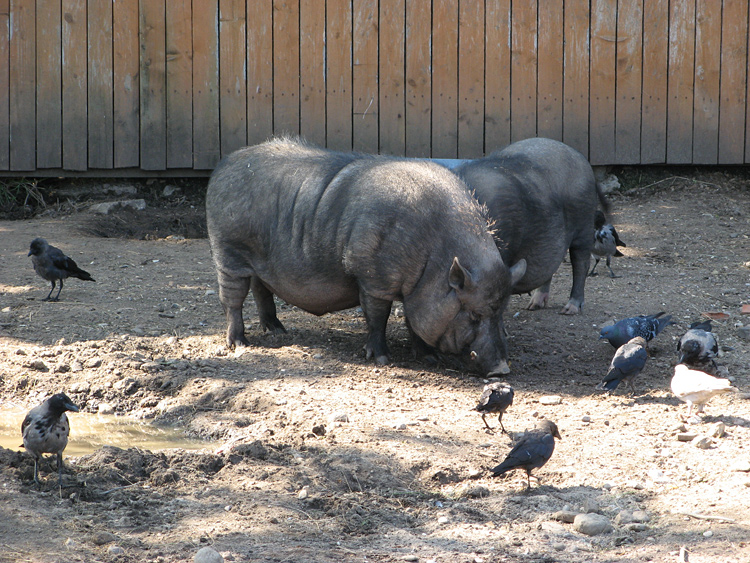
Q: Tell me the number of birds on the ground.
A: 9